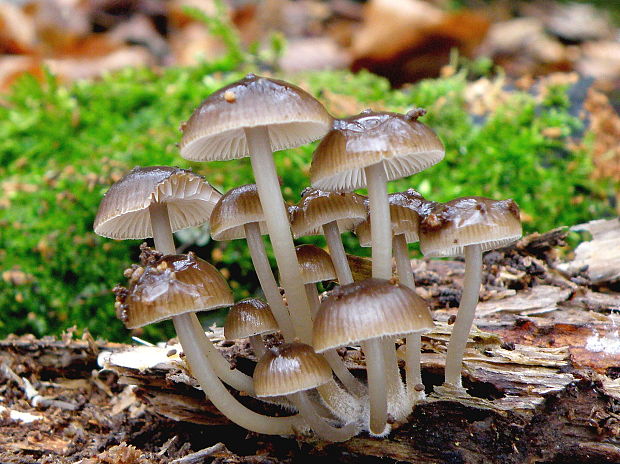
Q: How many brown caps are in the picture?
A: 12